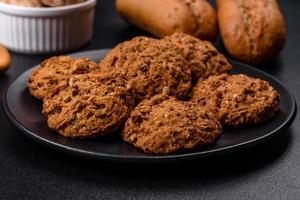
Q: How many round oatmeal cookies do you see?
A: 6